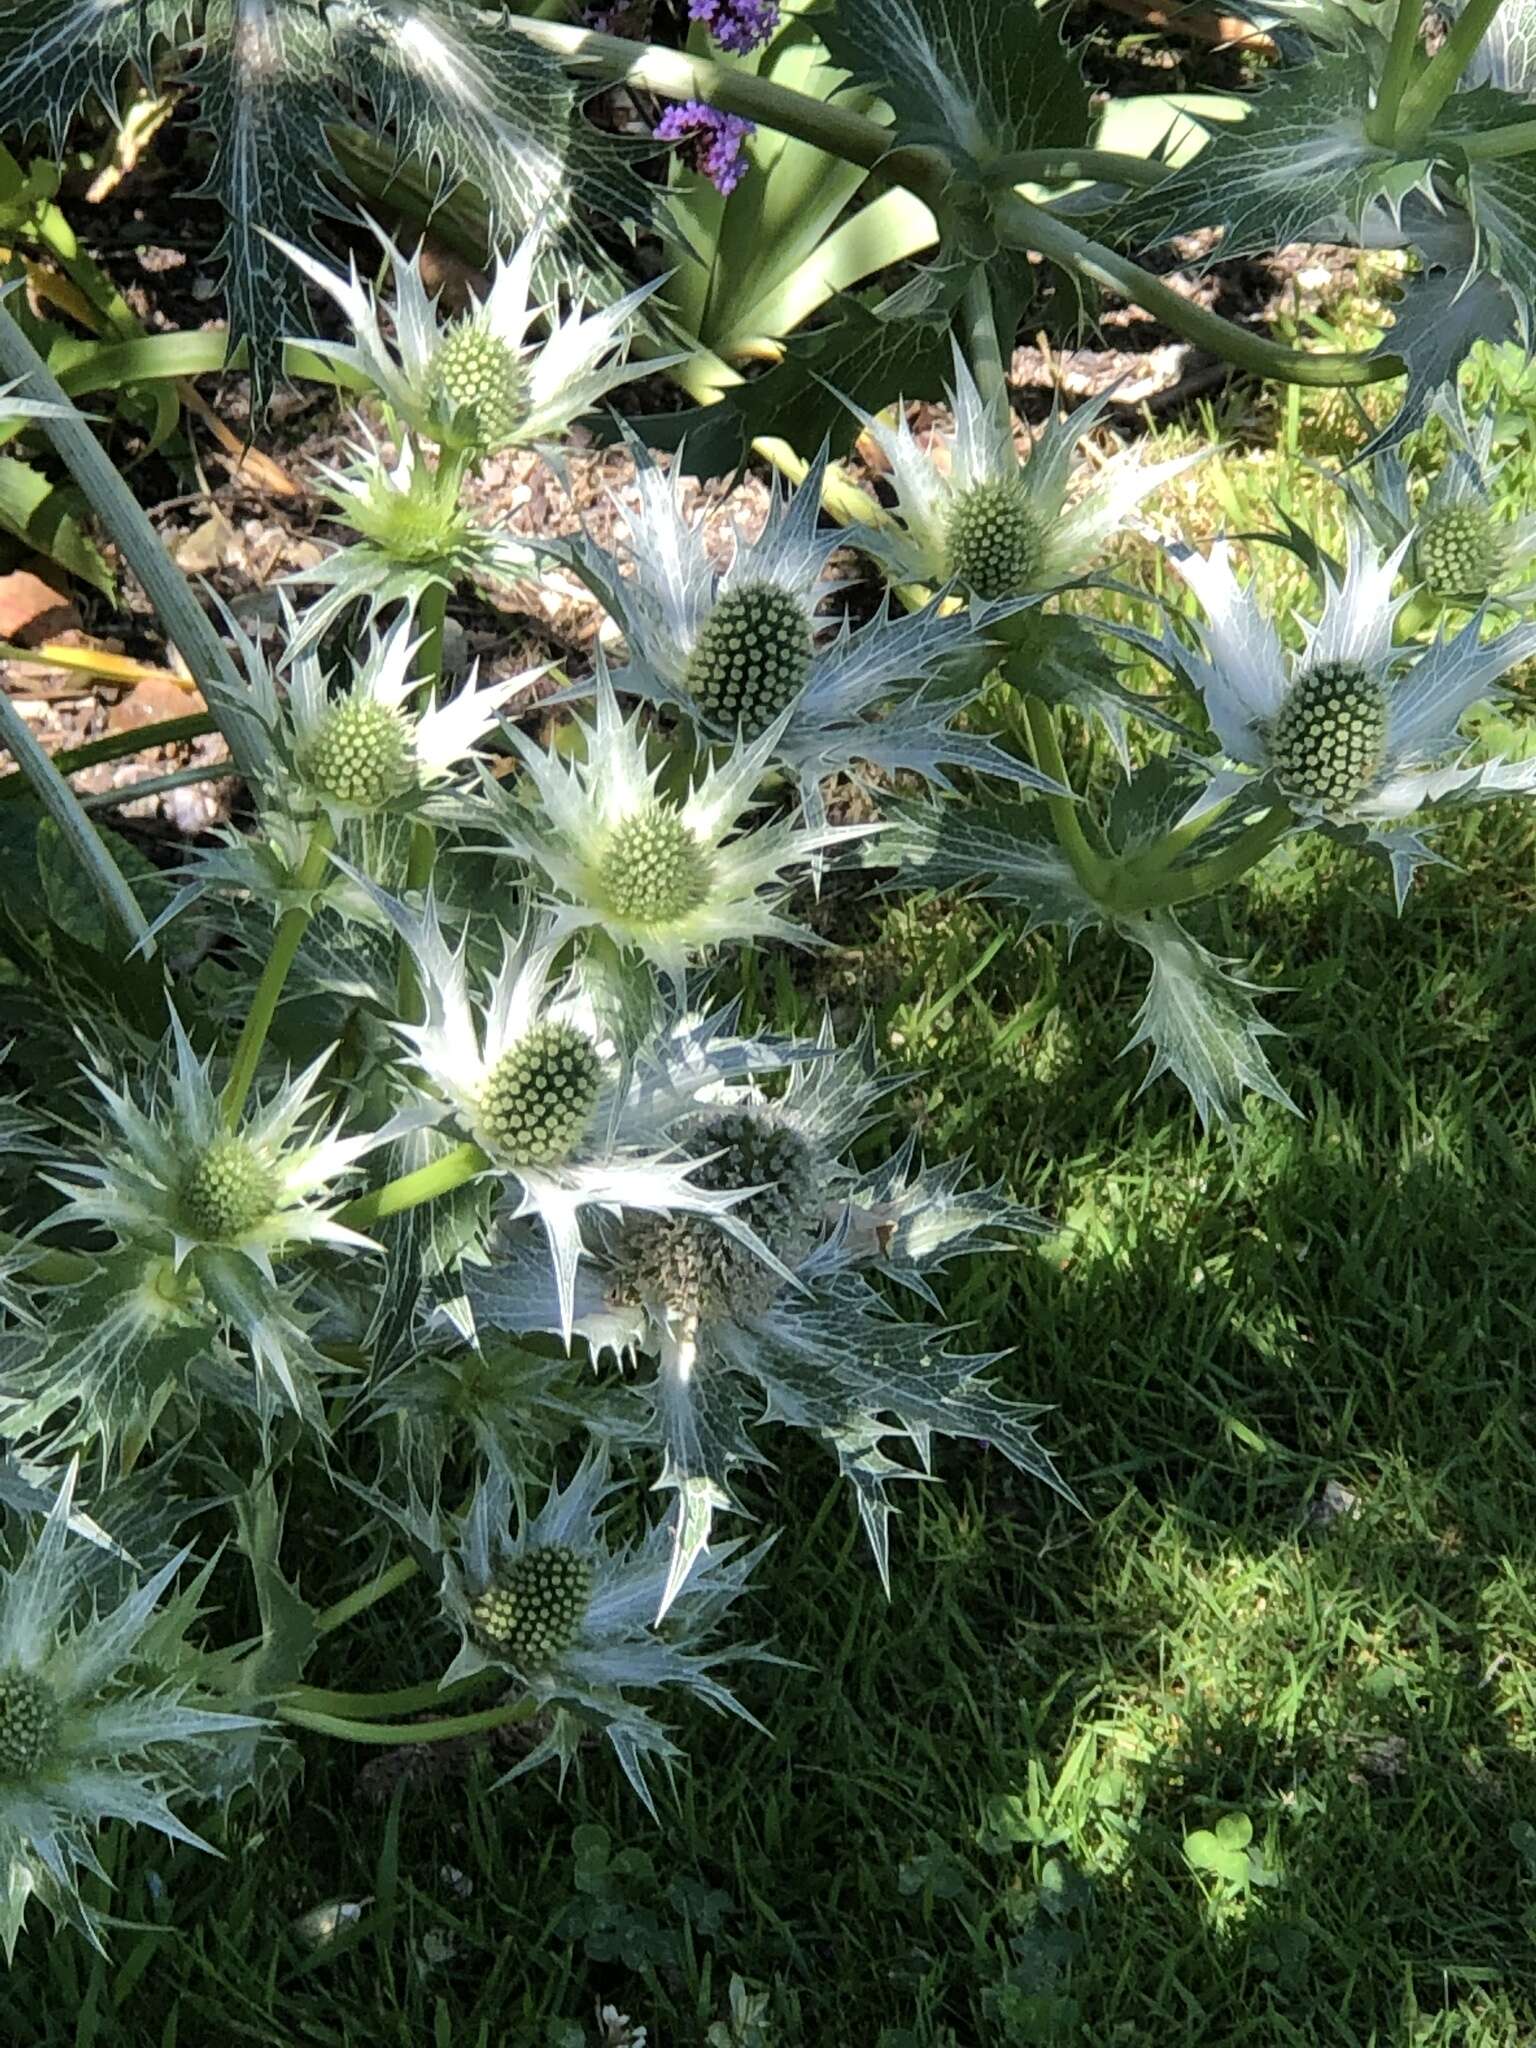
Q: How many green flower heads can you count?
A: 11